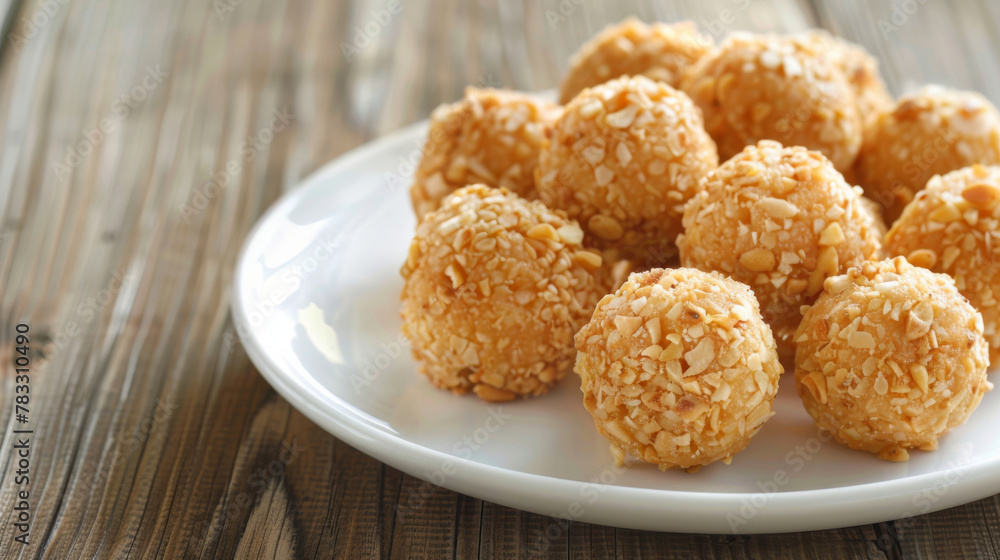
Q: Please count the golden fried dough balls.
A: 11